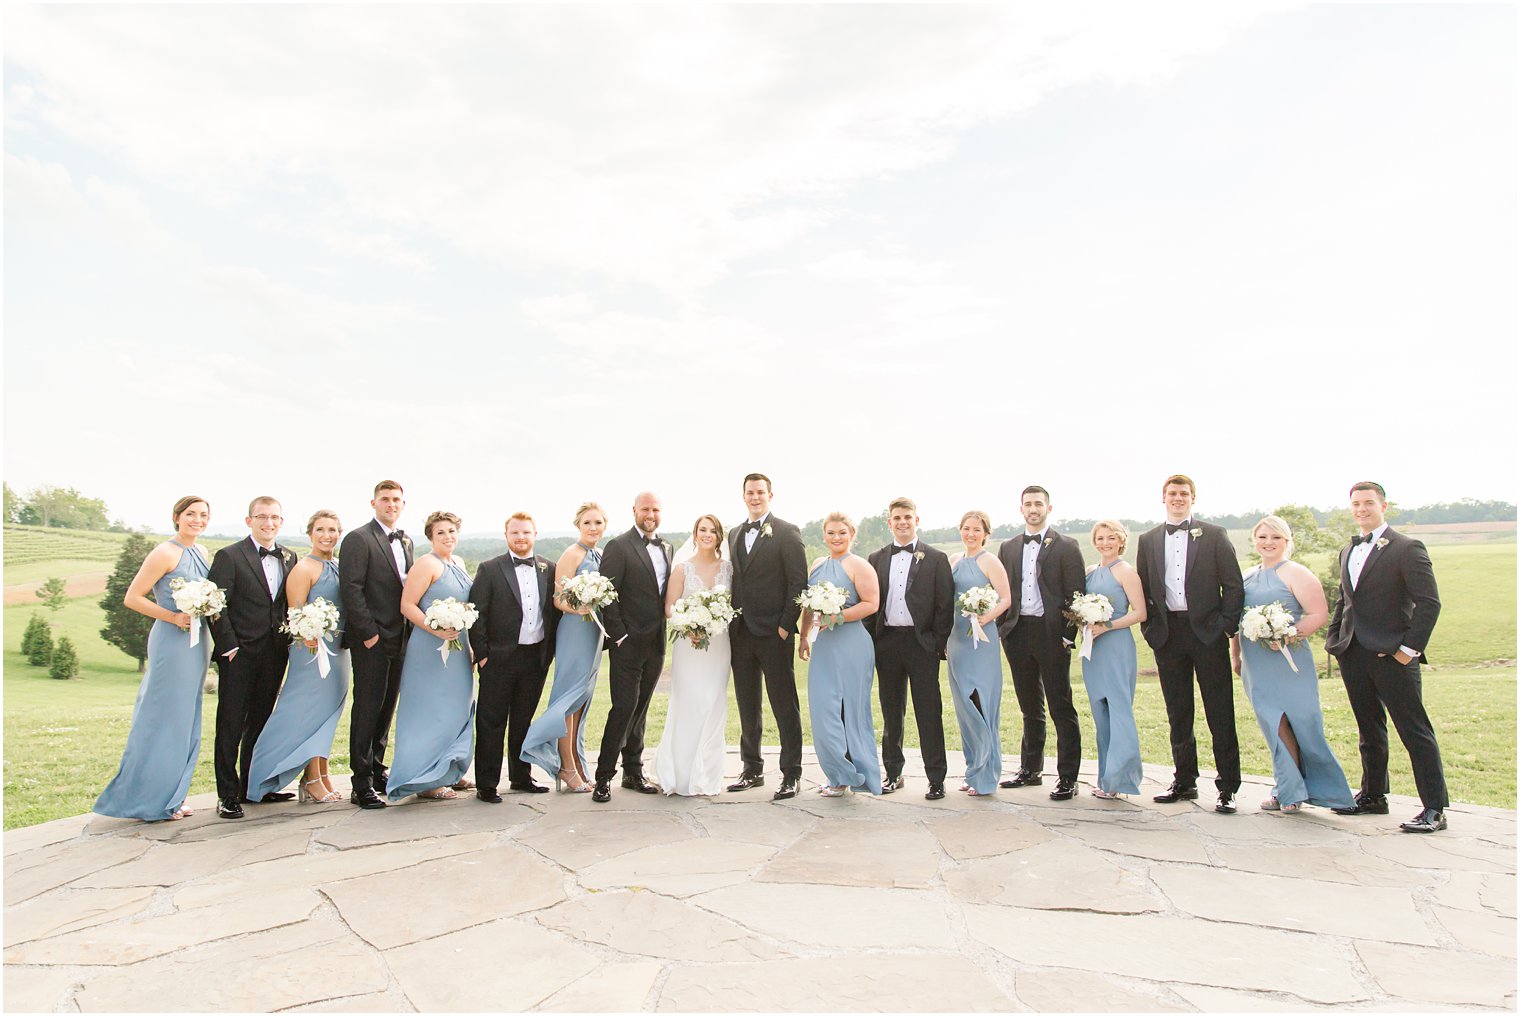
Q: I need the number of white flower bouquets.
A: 9